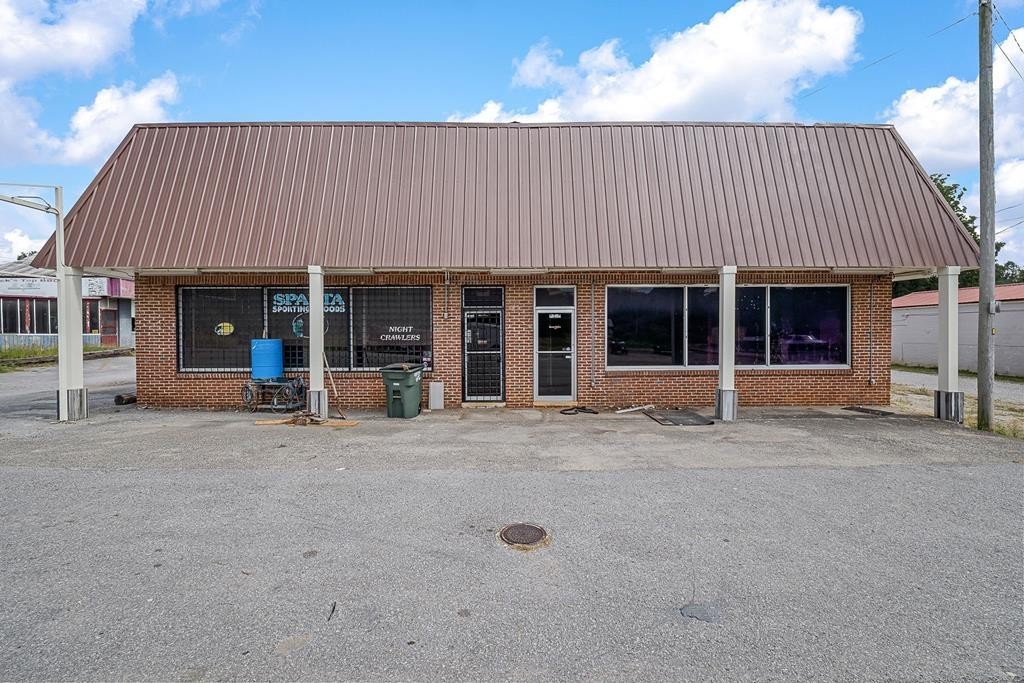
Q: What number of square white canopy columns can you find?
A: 4